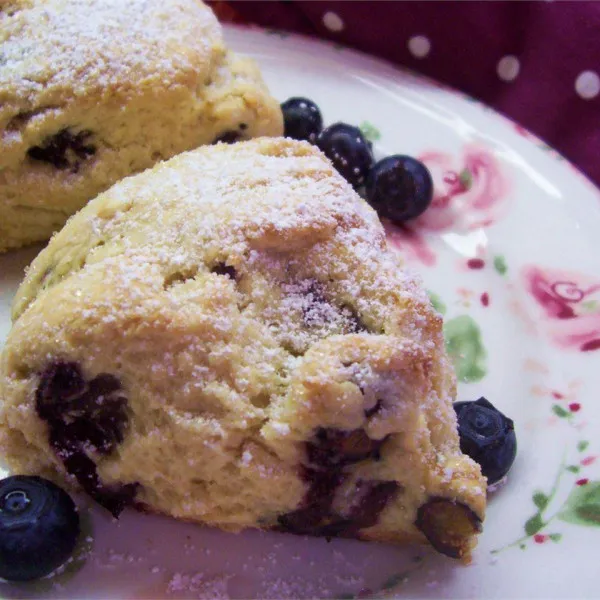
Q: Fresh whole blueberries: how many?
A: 5